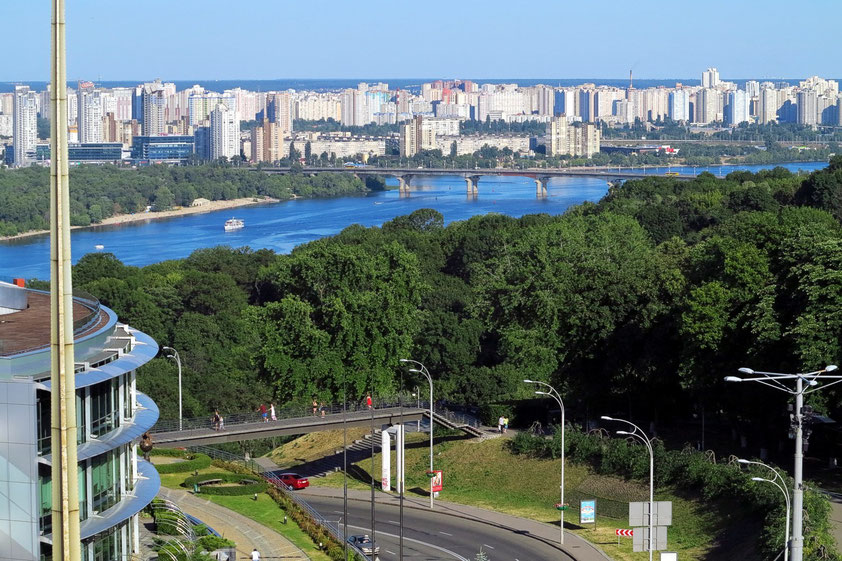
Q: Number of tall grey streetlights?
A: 6